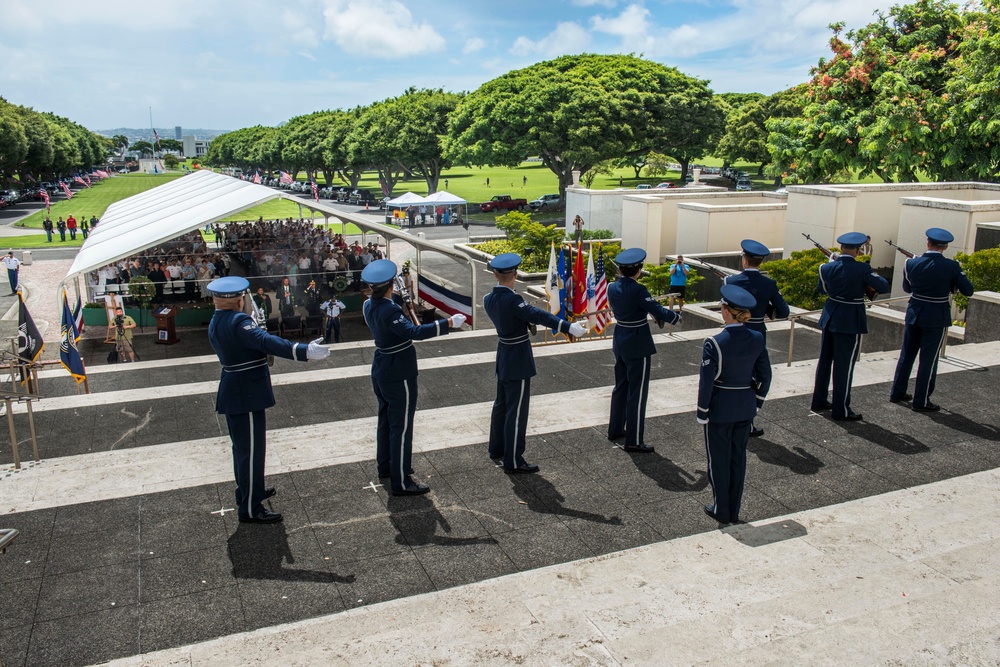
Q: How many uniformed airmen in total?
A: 8